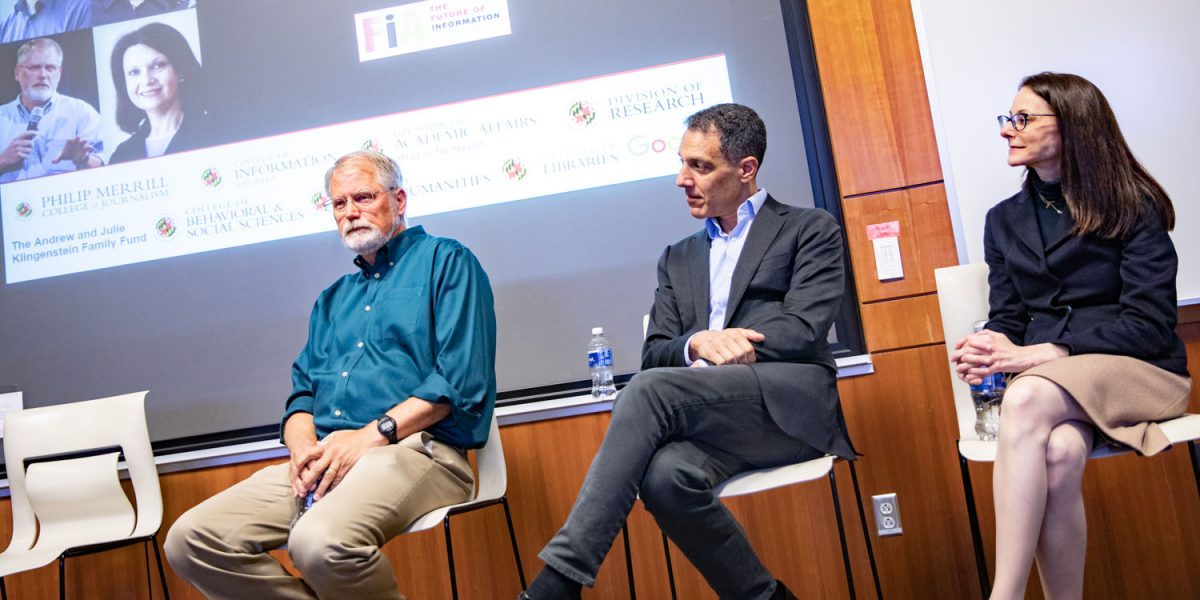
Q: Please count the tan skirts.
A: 1